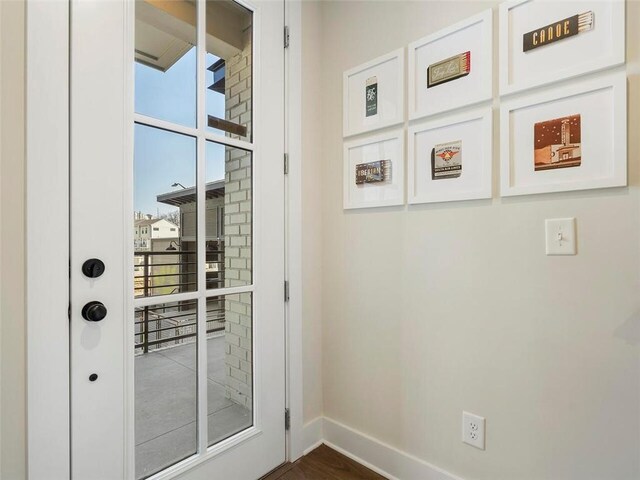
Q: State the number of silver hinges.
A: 4